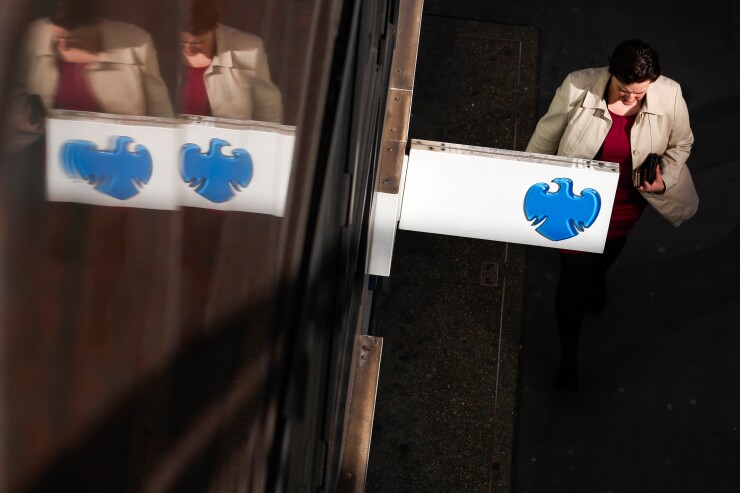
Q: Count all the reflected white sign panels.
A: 2